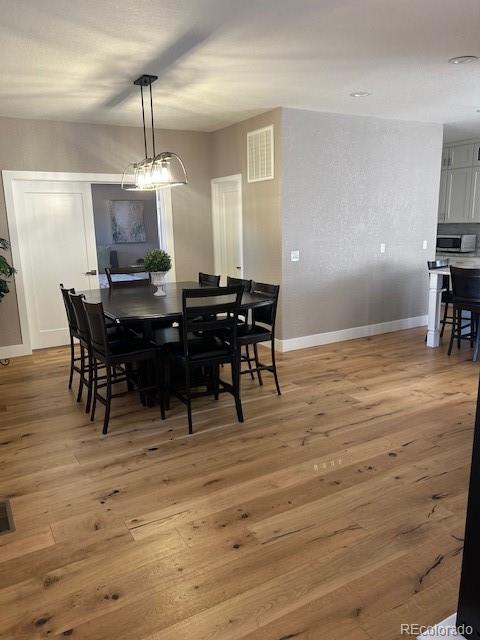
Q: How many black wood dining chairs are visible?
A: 8